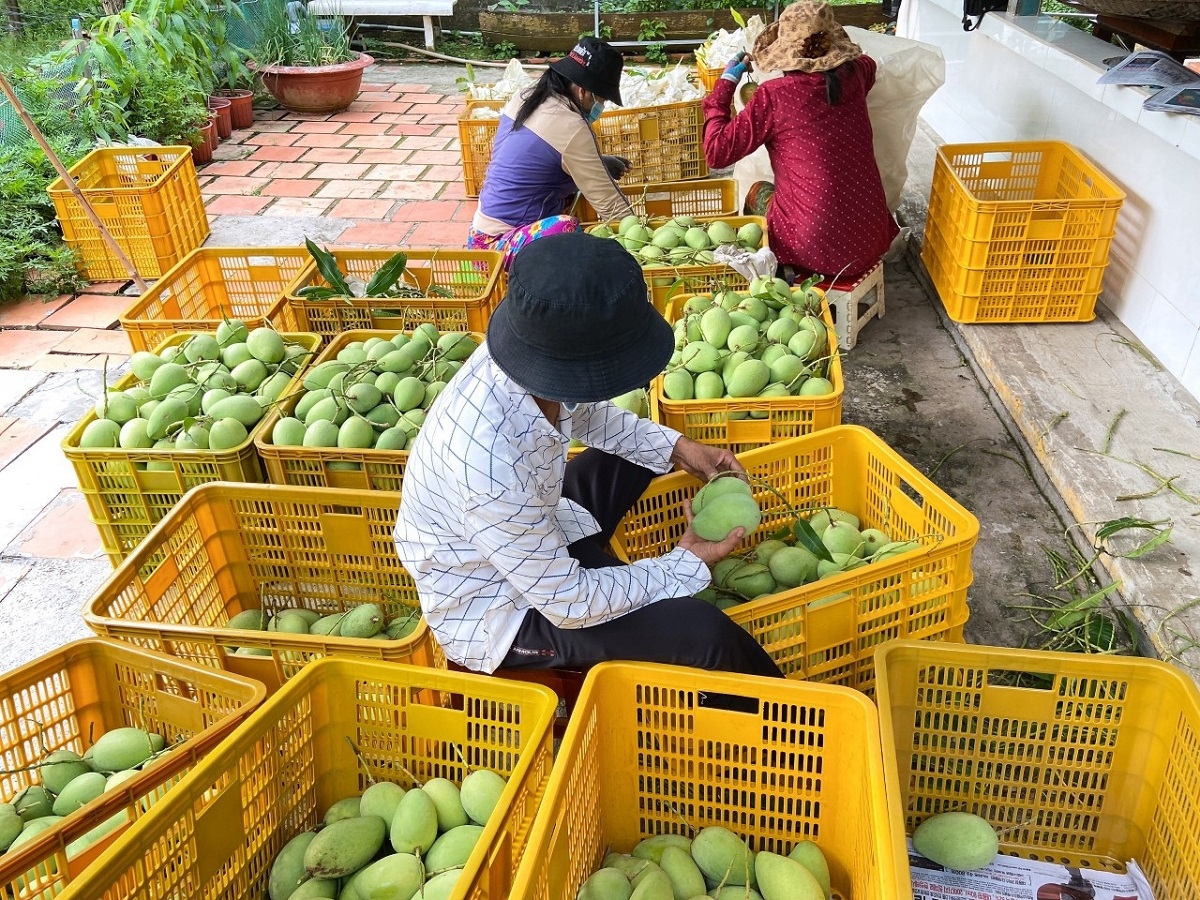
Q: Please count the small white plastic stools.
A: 1